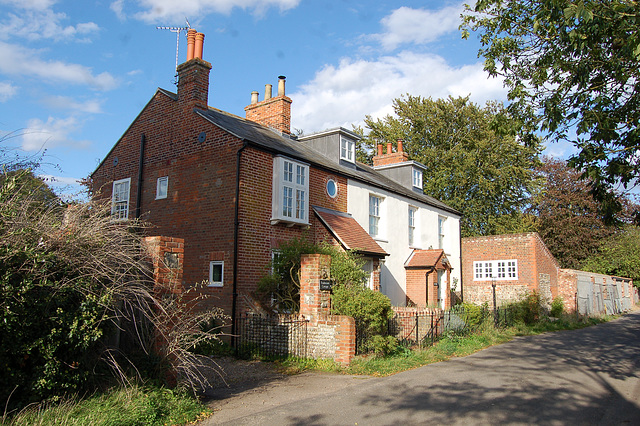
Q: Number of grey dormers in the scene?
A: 2